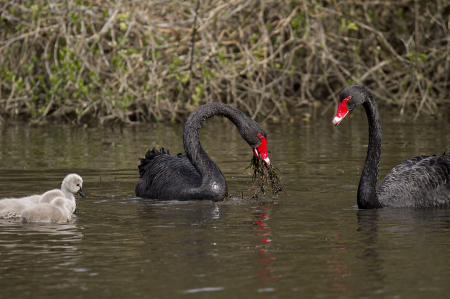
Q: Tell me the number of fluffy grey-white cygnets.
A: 3